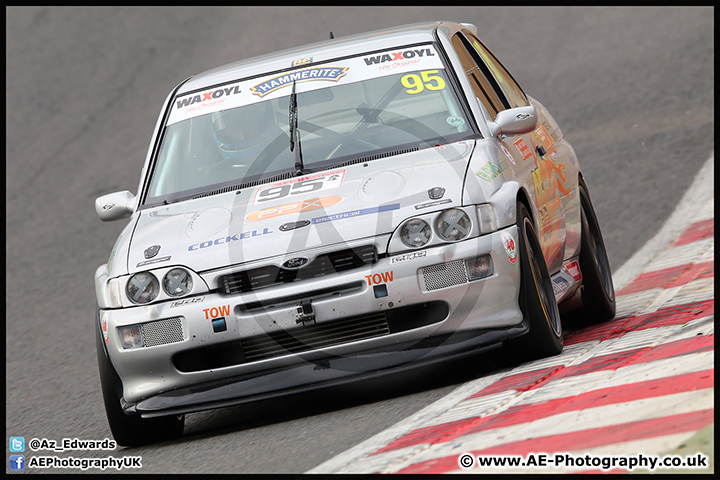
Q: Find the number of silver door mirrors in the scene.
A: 2